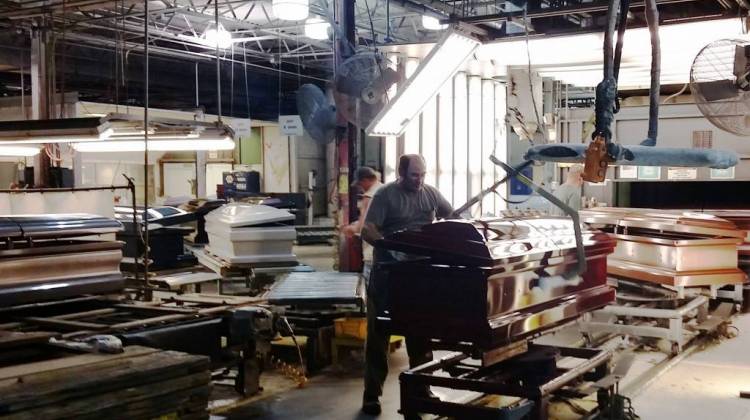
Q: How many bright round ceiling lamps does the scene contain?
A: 4